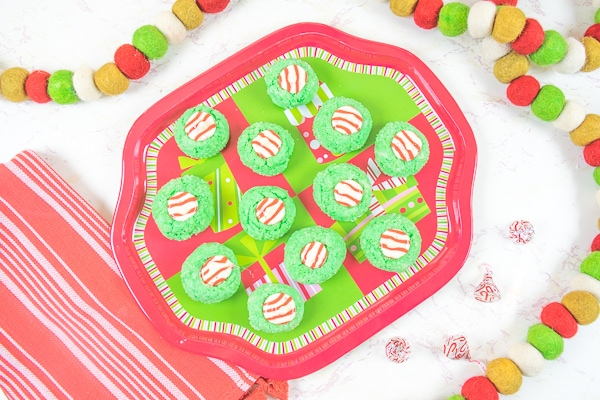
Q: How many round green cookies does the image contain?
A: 12